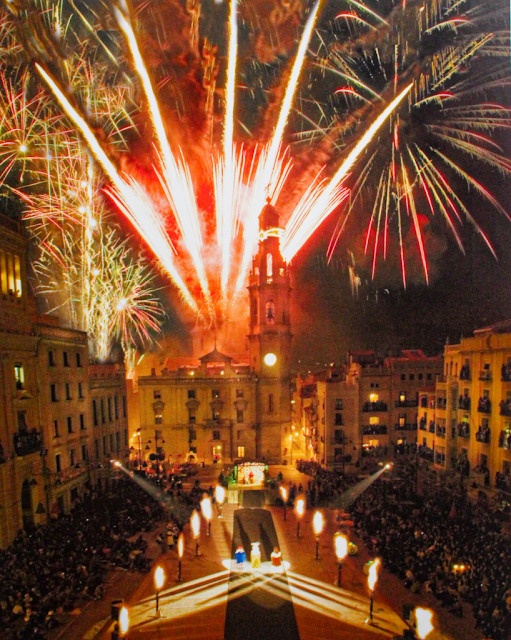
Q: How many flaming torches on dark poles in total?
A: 12